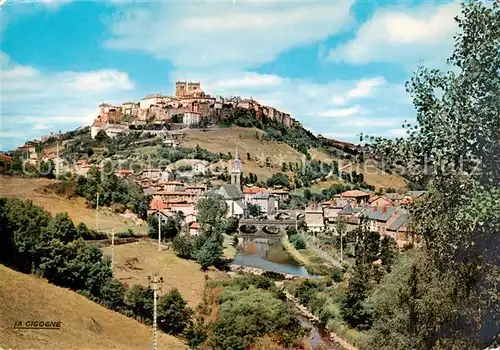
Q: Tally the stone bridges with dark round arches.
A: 2